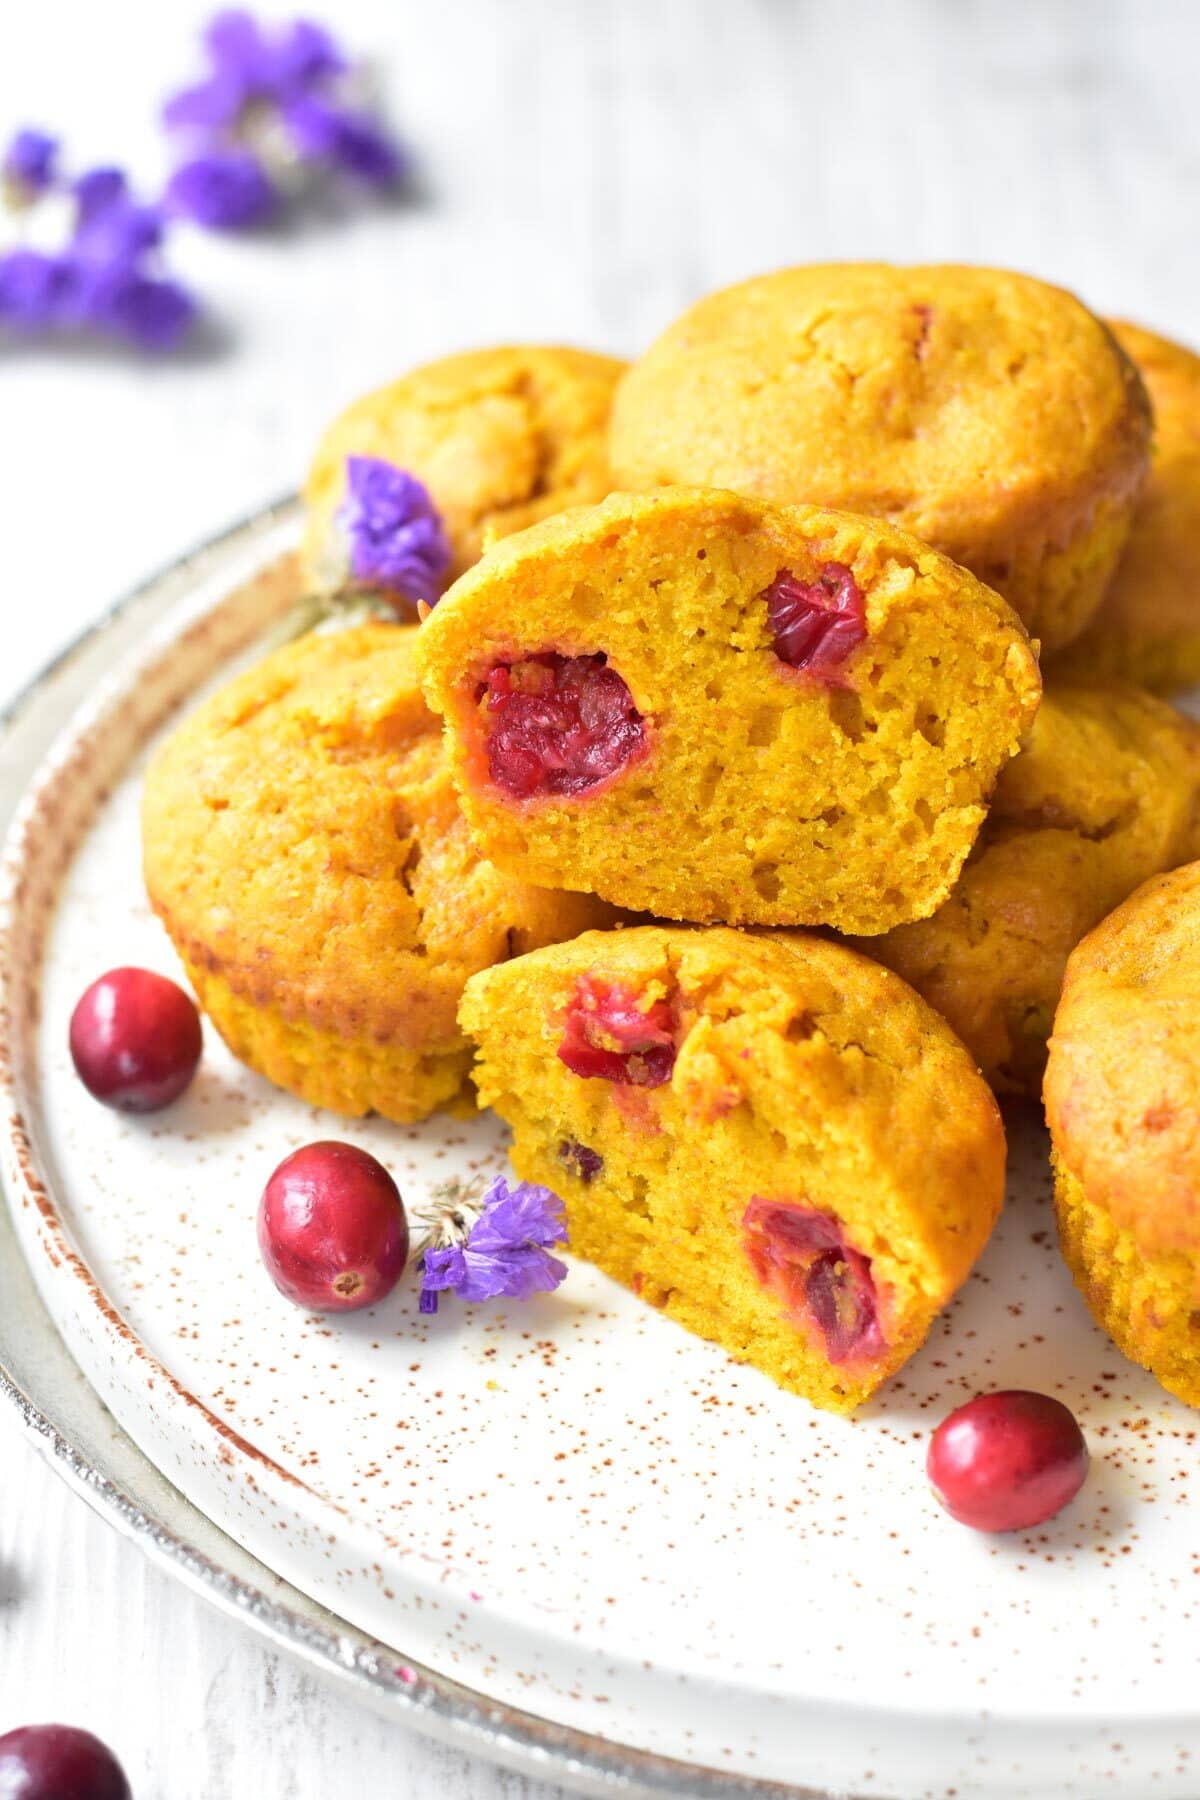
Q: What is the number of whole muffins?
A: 6